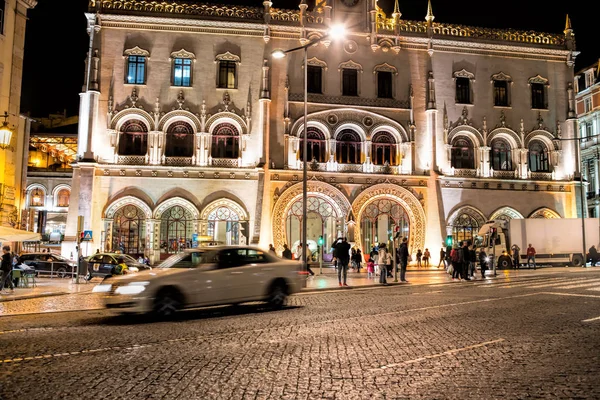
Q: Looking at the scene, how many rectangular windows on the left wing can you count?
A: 3